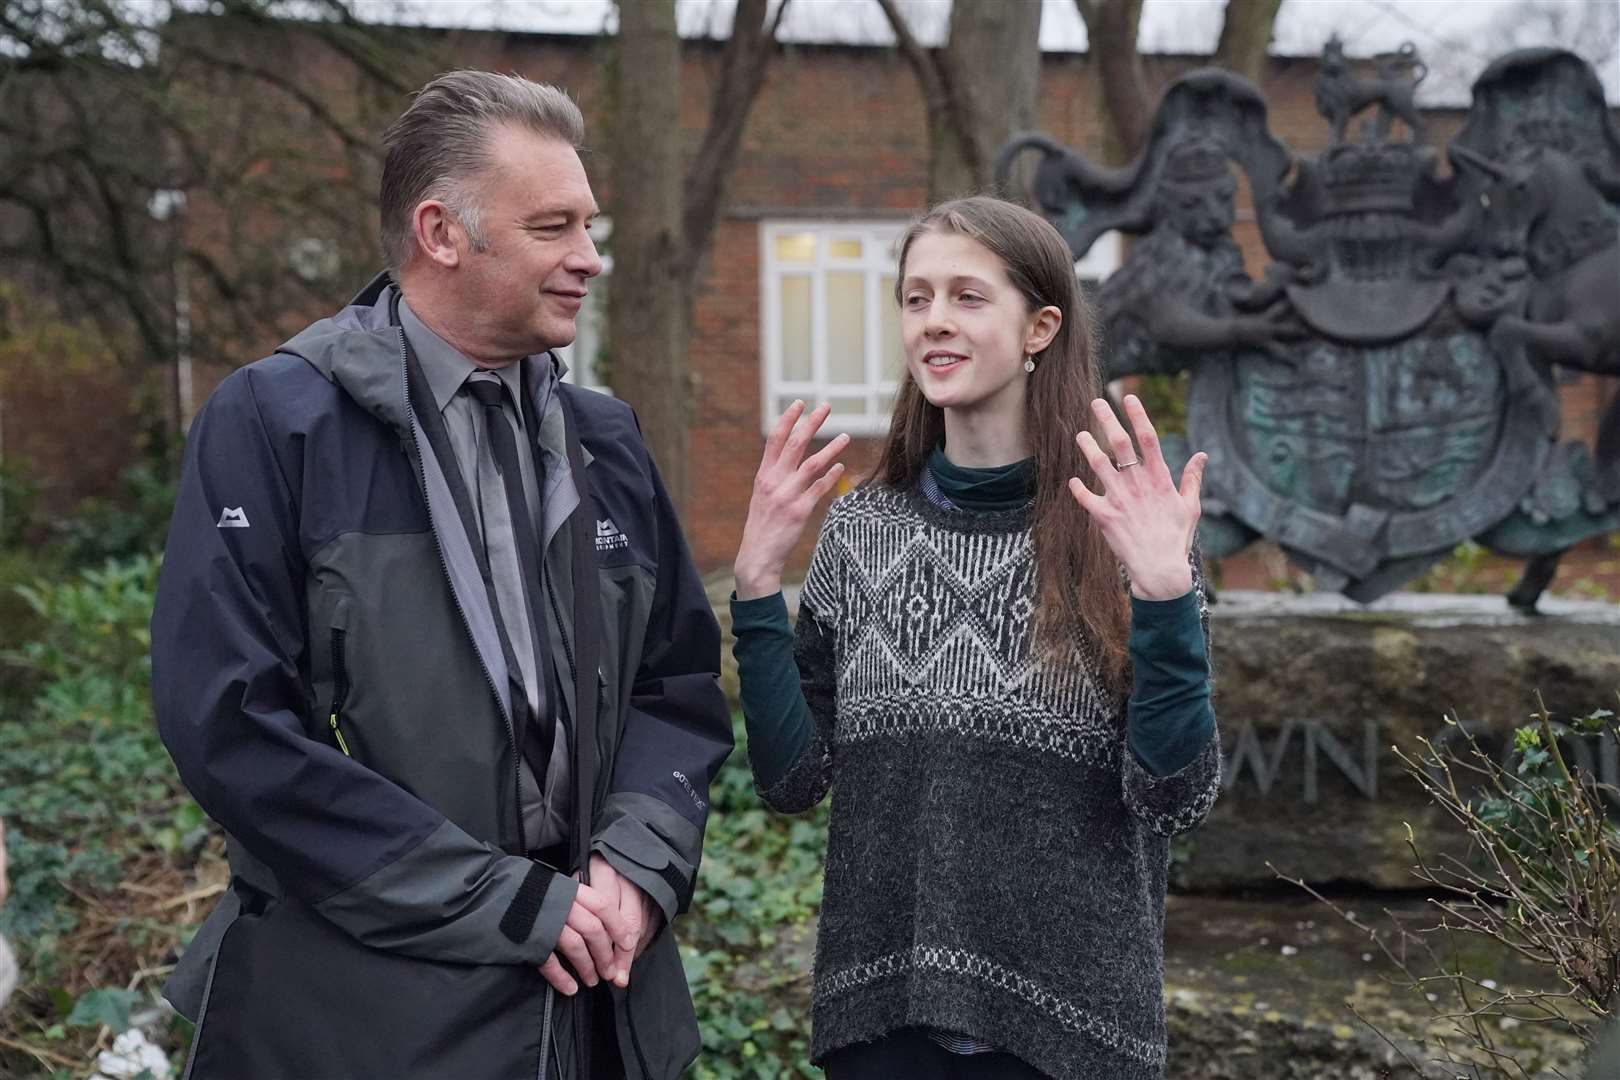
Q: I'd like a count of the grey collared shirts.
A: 1